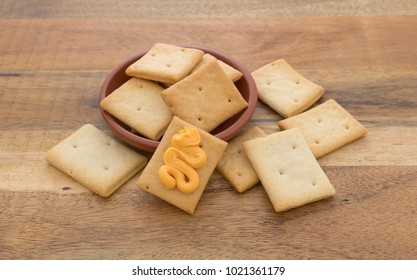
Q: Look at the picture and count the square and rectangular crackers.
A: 10